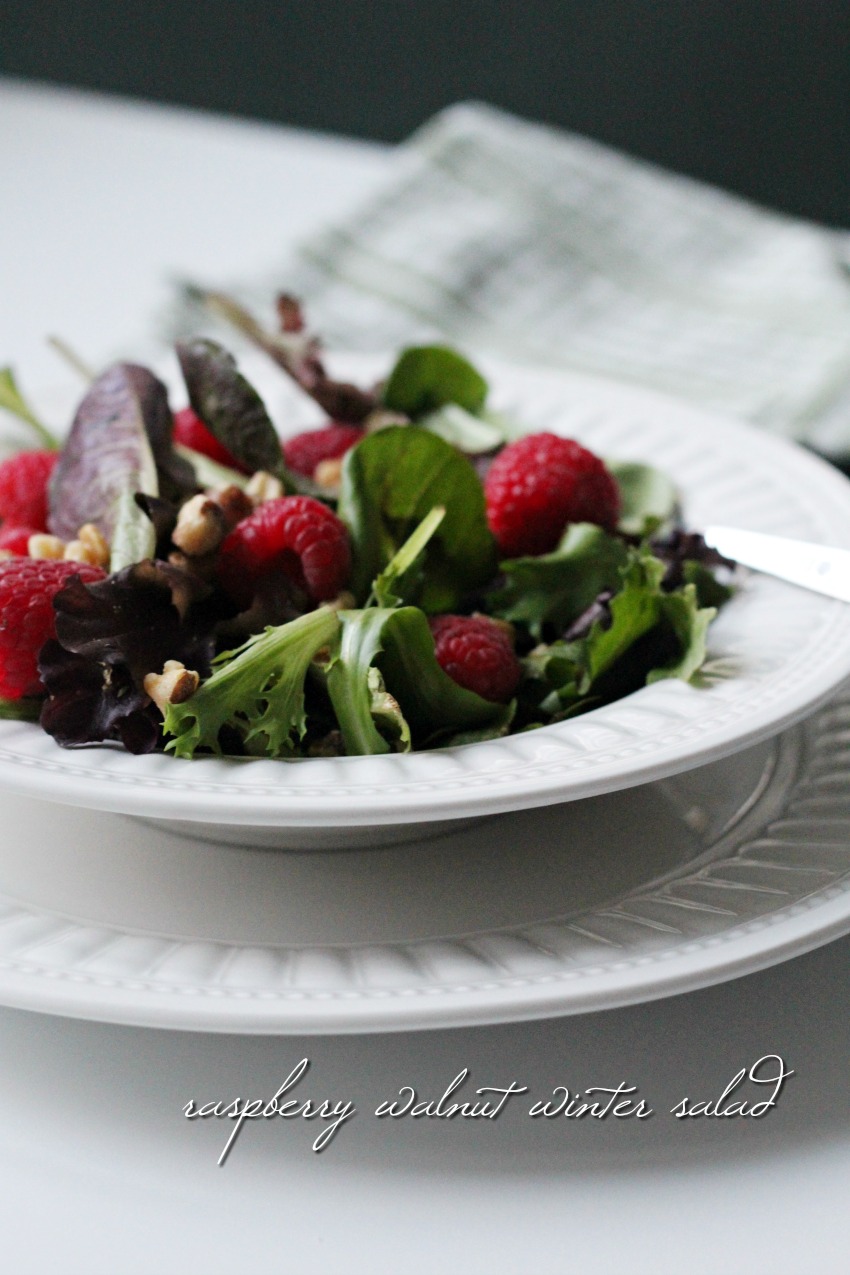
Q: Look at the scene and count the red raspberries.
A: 8